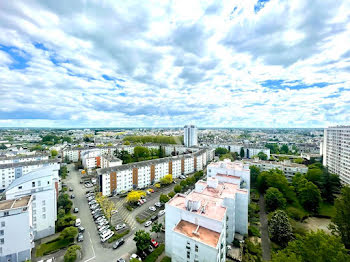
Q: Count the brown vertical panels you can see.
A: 6